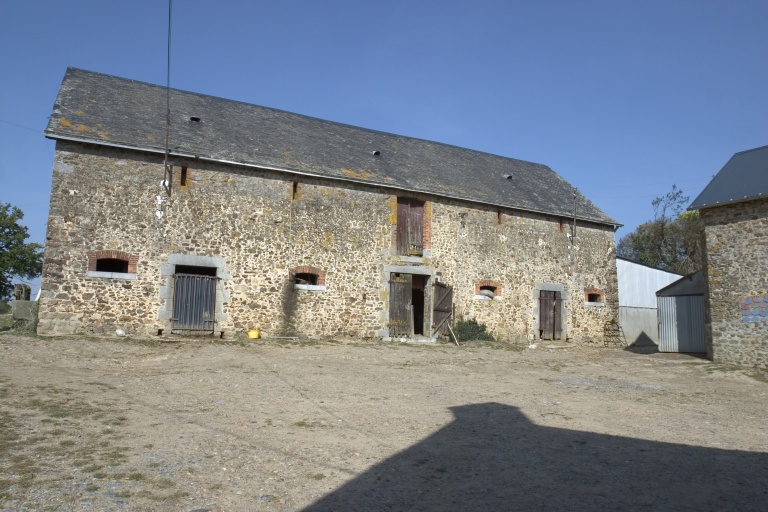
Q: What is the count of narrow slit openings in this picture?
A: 4